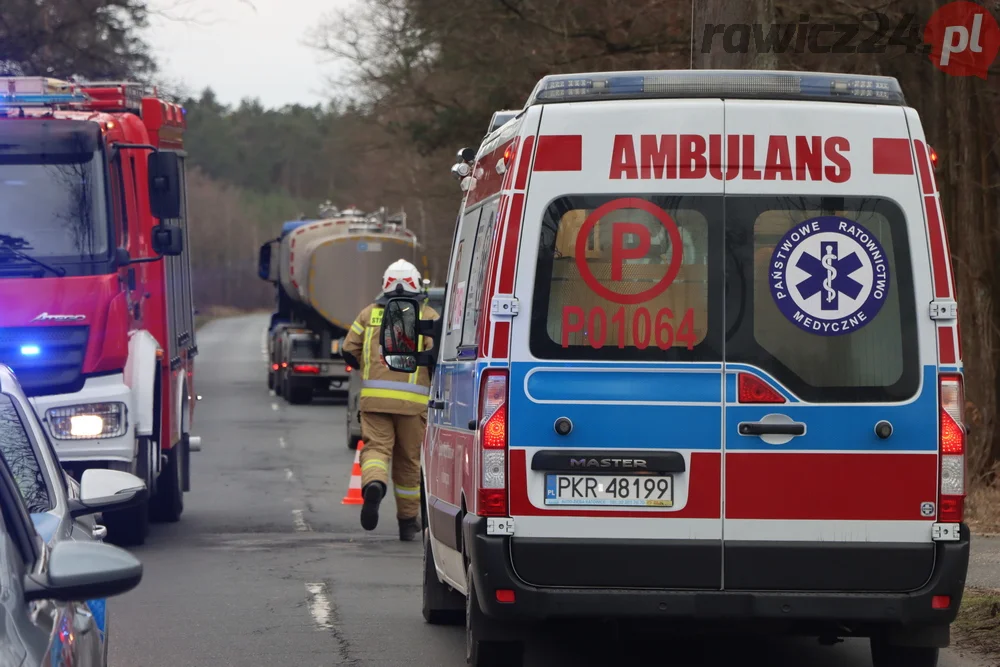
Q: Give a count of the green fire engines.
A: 0